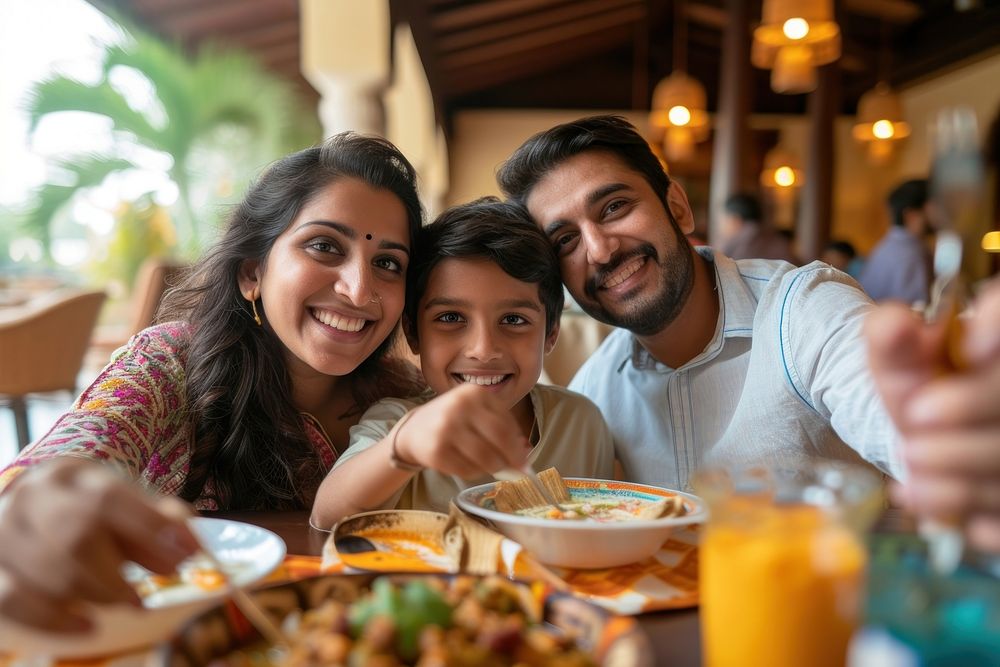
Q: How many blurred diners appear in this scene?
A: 3